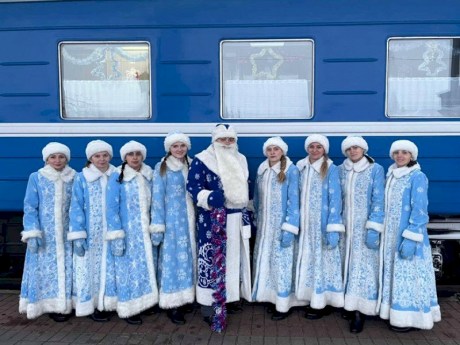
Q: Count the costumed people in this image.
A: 9